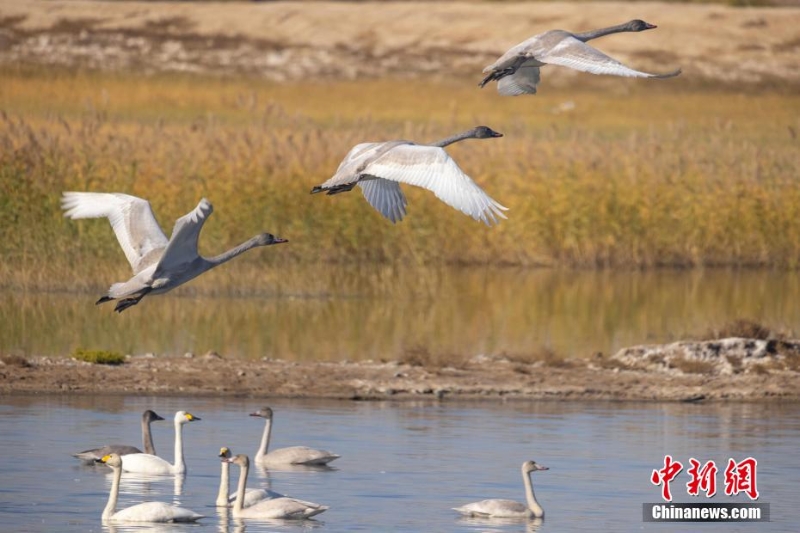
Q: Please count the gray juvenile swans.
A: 7